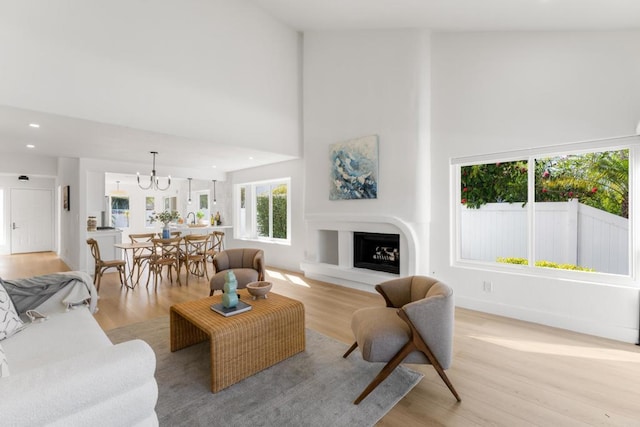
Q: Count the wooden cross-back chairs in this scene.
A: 6